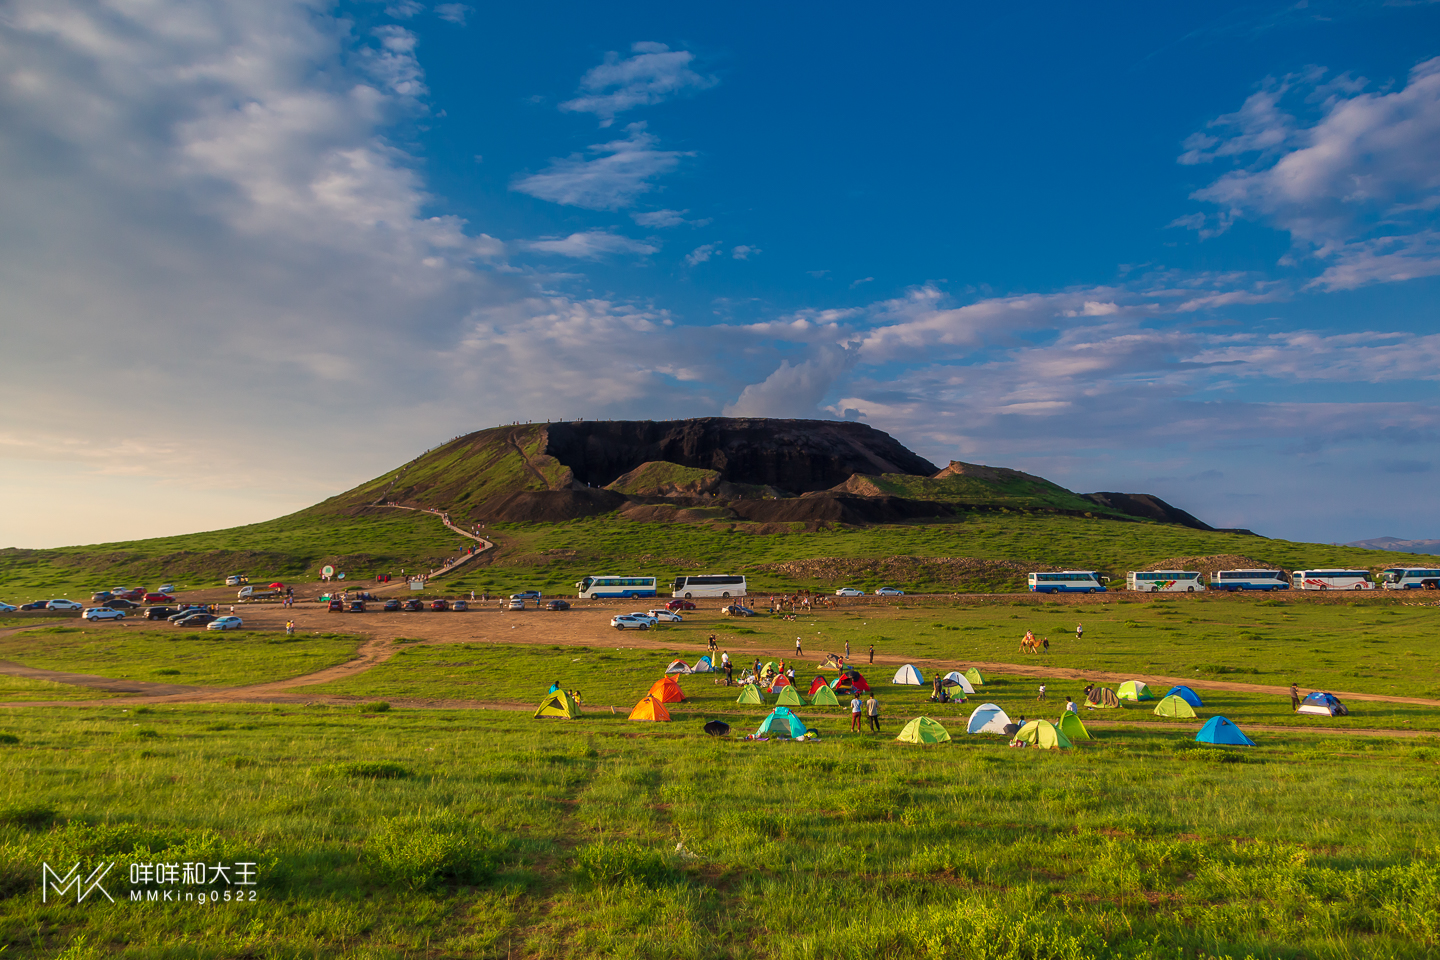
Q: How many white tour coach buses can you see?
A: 7